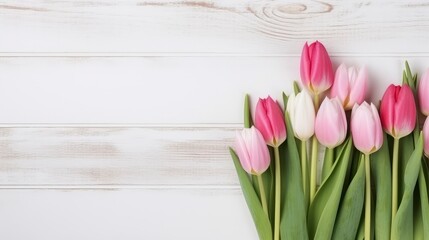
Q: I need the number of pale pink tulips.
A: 6